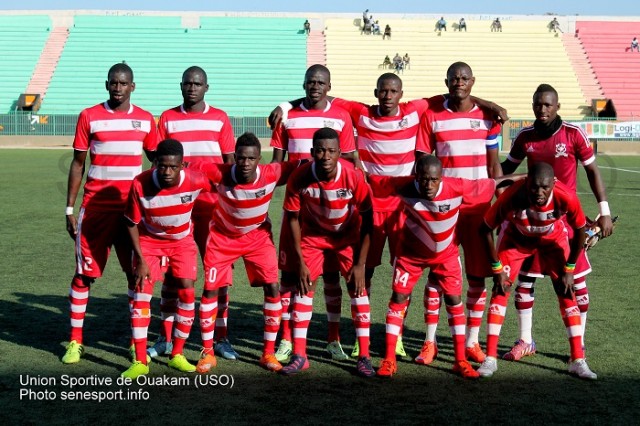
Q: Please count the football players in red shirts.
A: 10